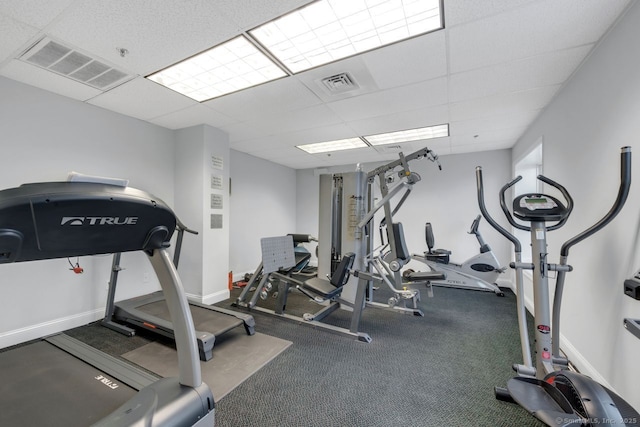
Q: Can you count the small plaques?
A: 4